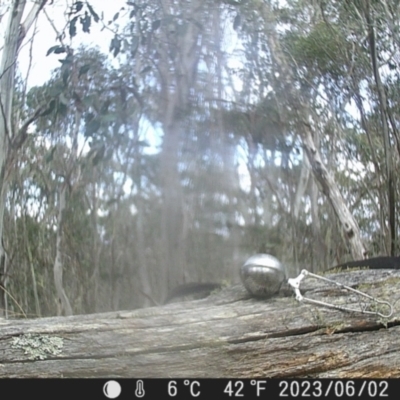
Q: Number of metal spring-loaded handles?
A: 1